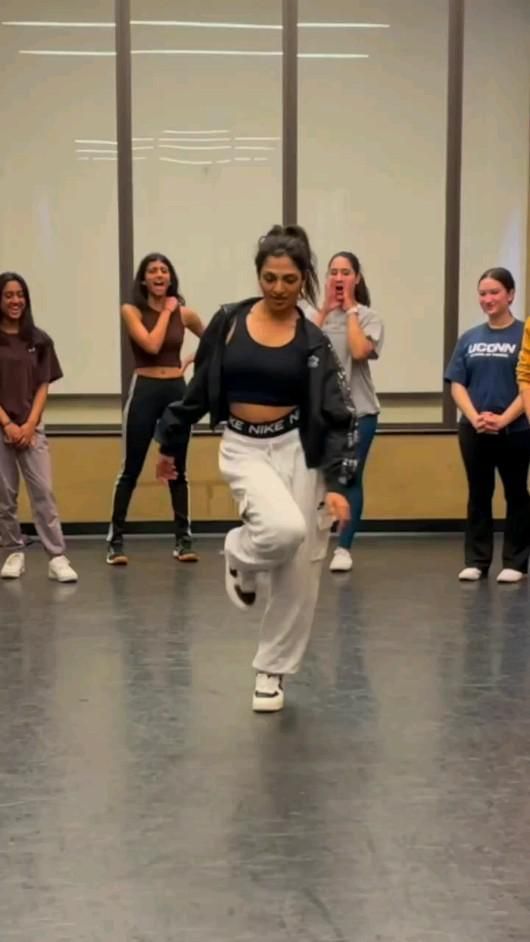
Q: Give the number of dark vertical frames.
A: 3